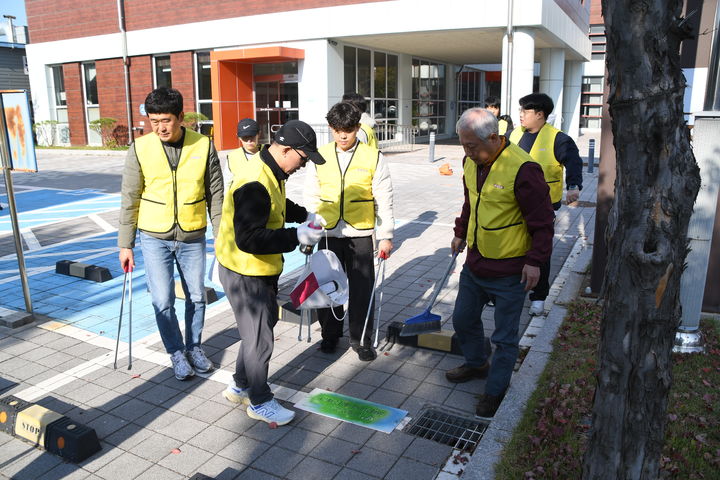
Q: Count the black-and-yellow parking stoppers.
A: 5